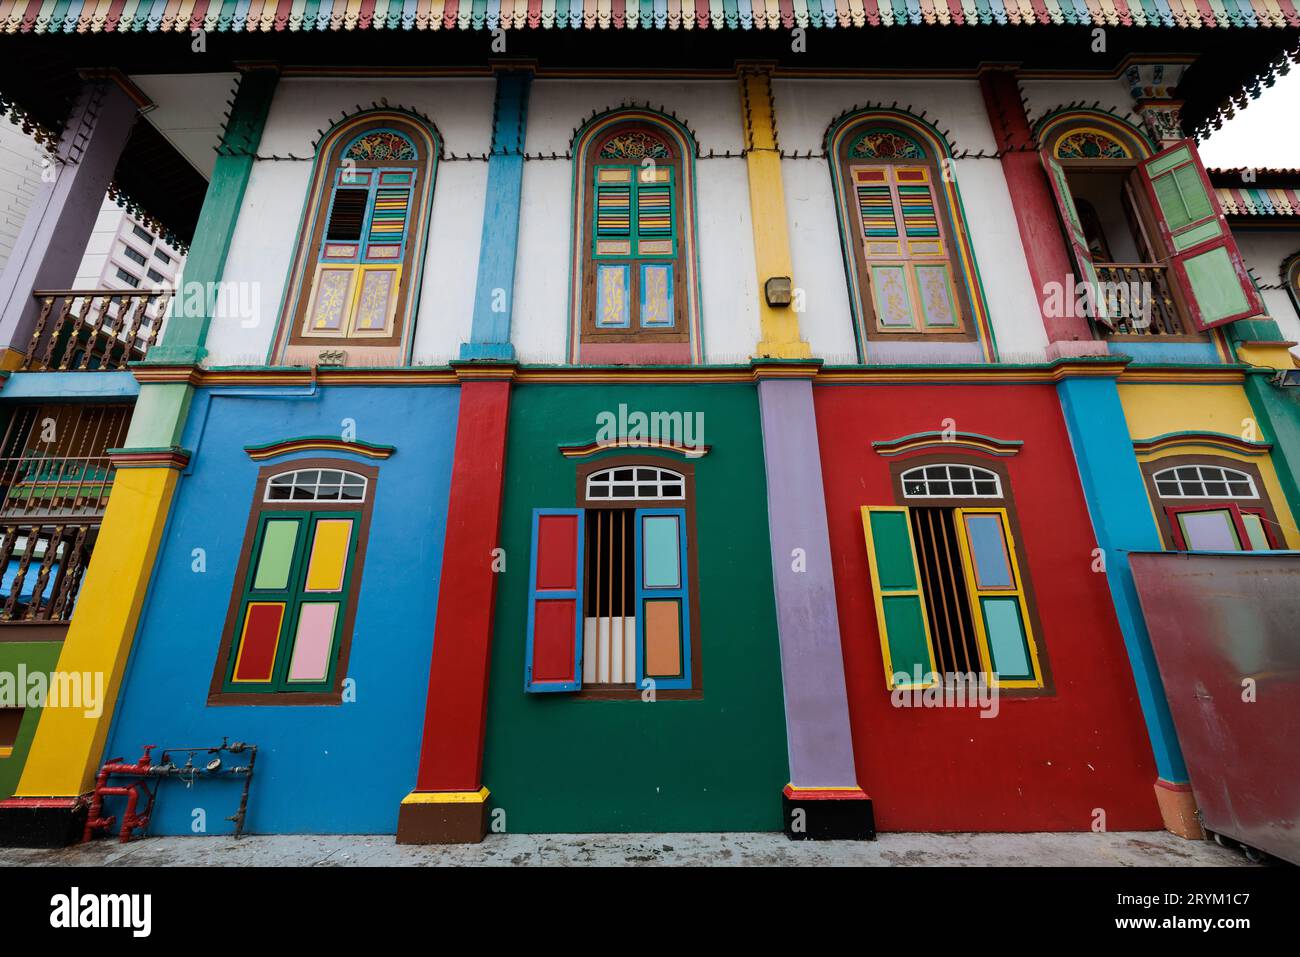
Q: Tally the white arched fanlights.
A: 4